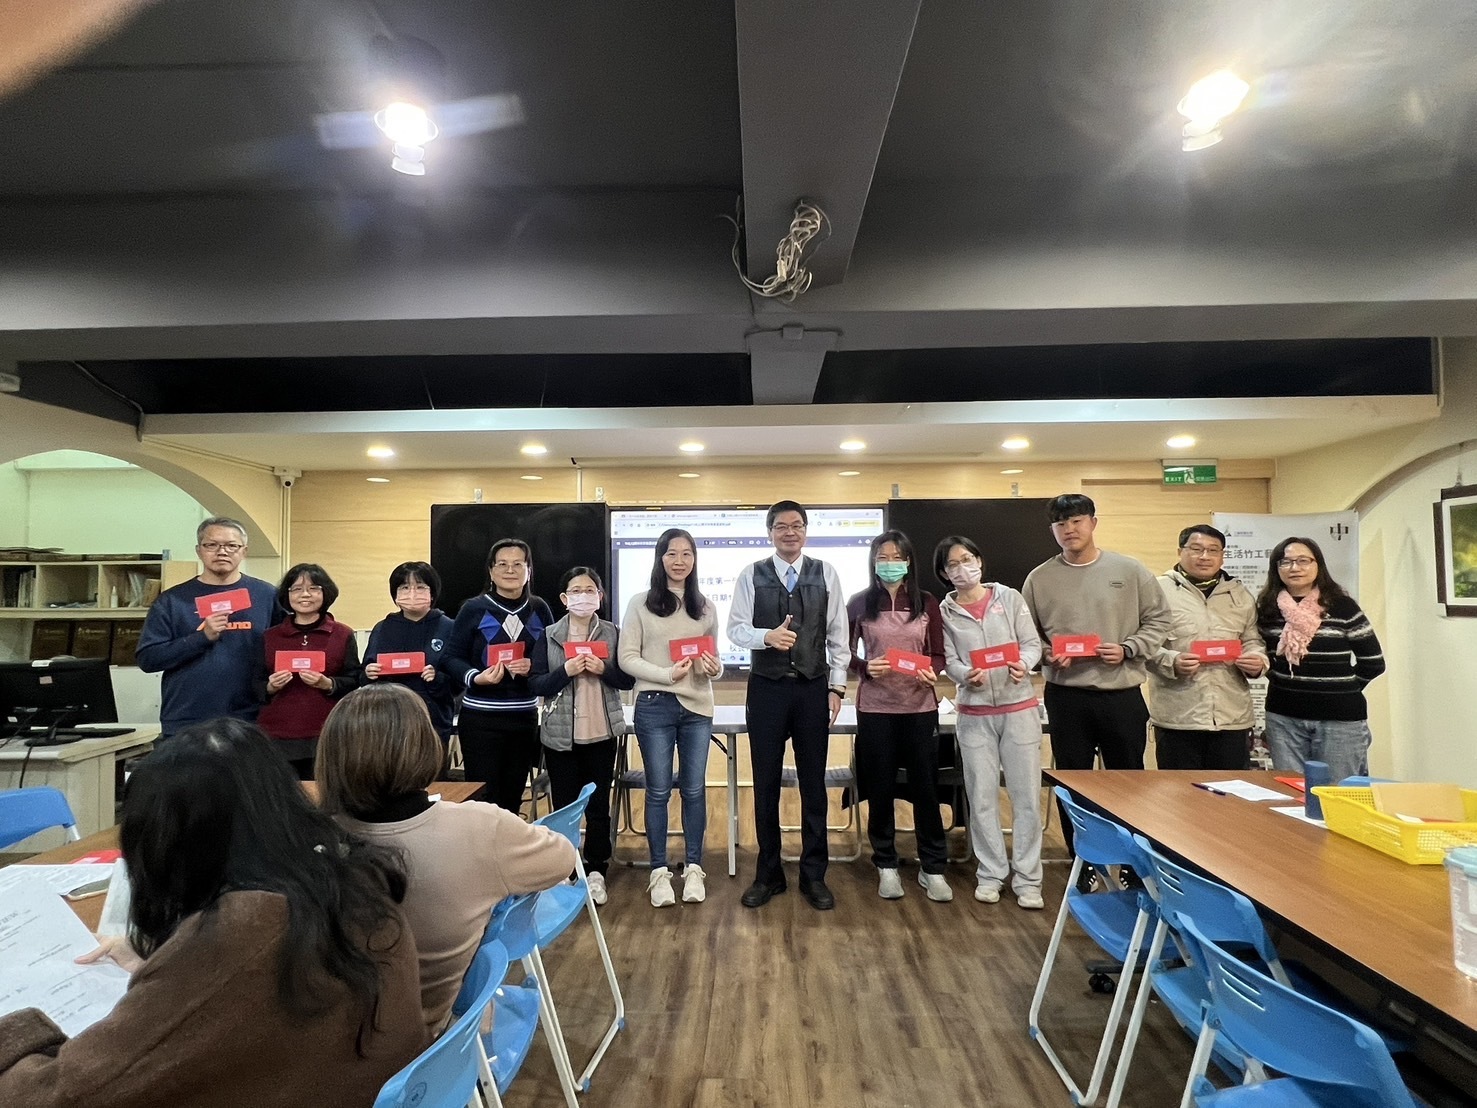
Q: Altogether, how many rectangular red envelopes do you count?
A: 10